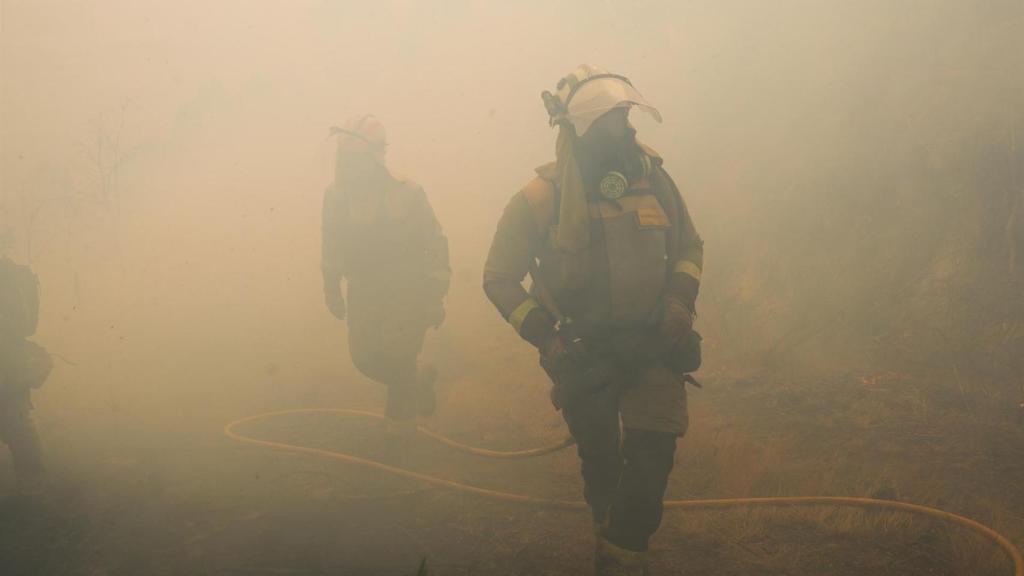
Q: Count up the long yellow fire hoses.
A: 1